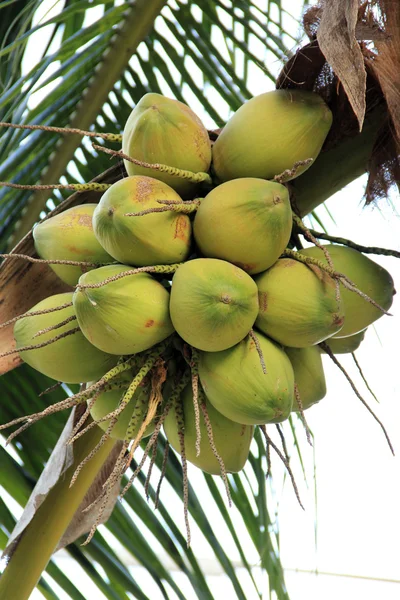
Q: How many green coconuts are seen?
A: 15